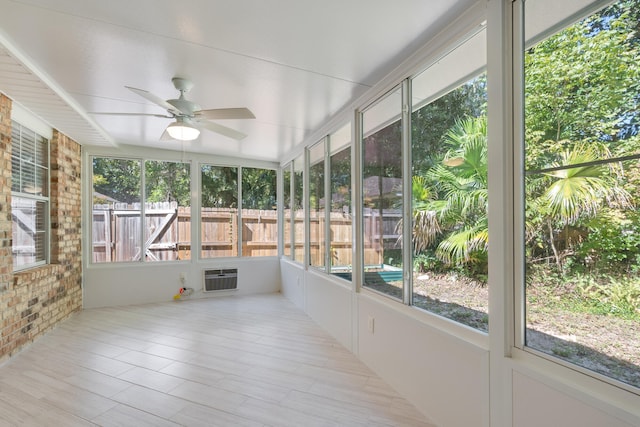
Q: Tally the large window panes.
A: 11